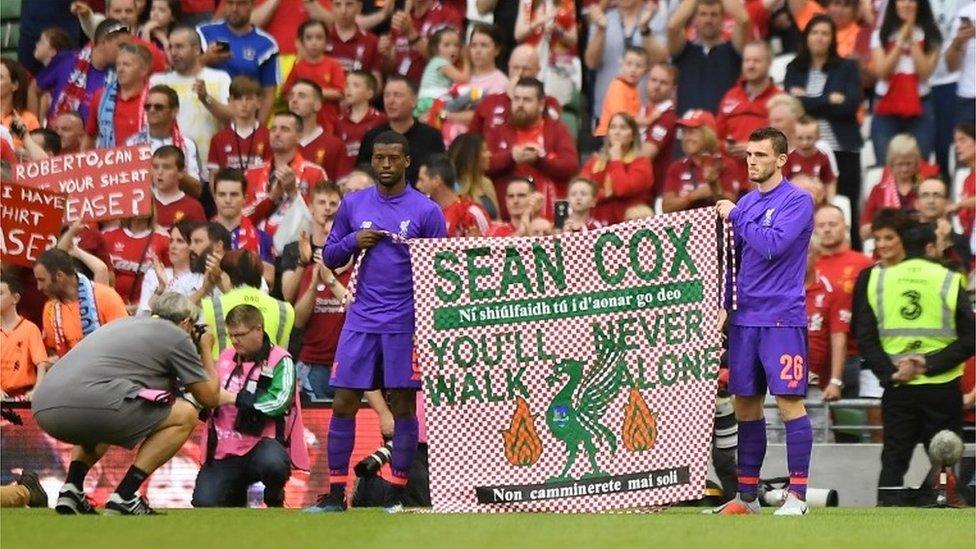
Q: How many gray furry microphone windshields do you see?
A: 1